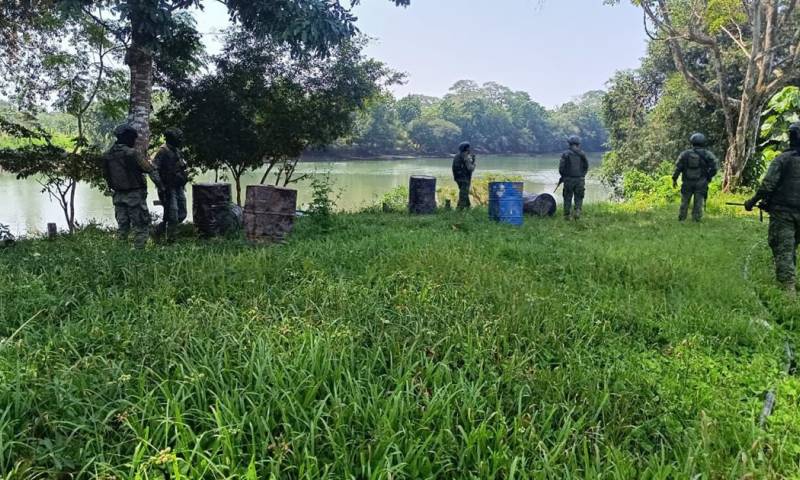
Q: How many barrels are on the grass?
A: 6